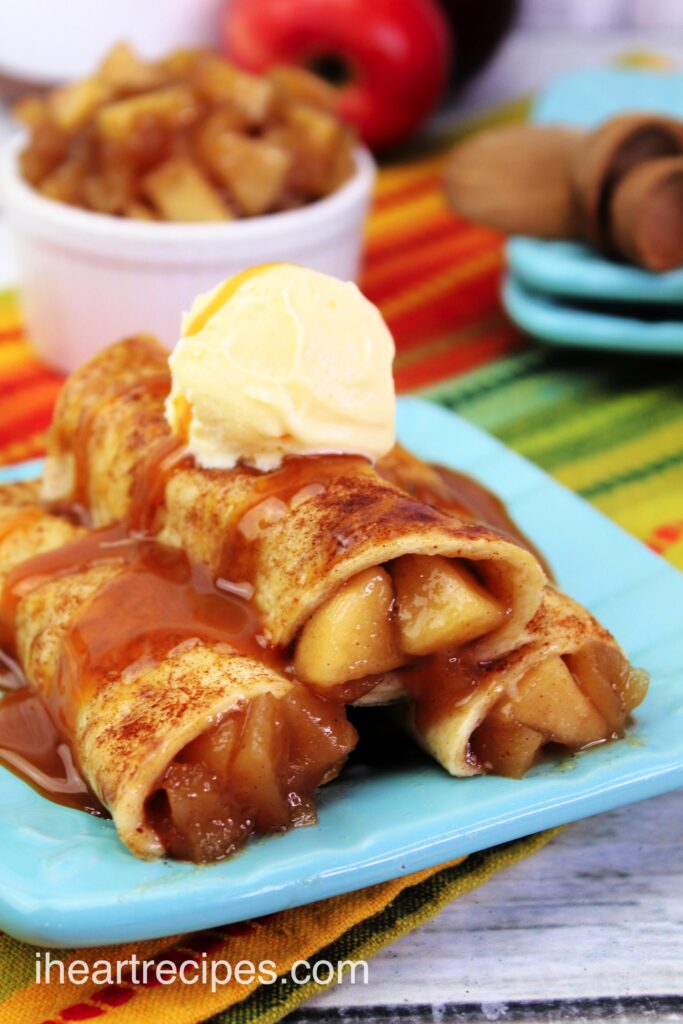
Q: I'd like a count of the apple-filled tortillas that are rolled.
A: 3